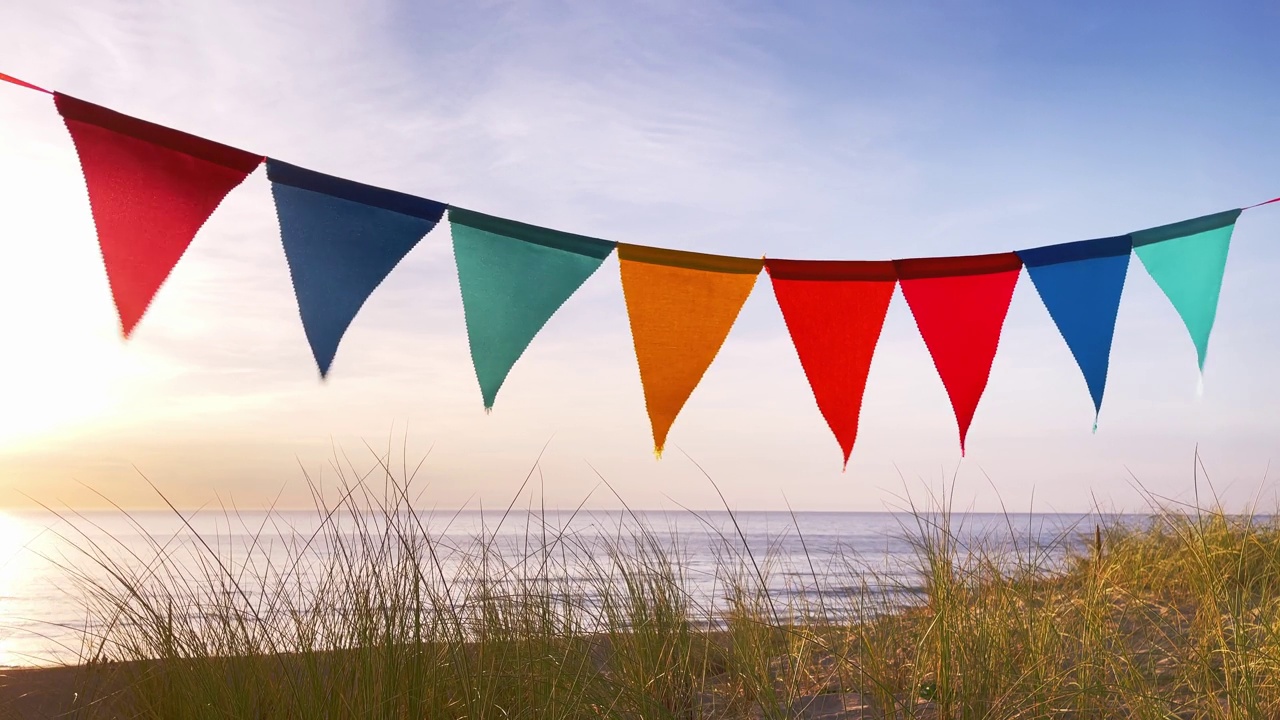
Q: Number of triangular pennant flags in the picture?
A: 8